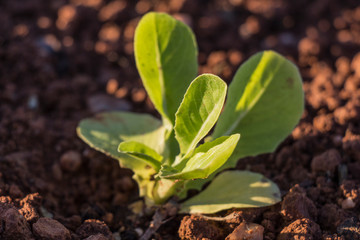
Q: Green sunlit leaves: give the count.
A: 7